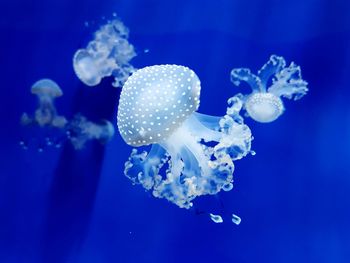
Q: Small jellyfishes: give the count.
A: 4